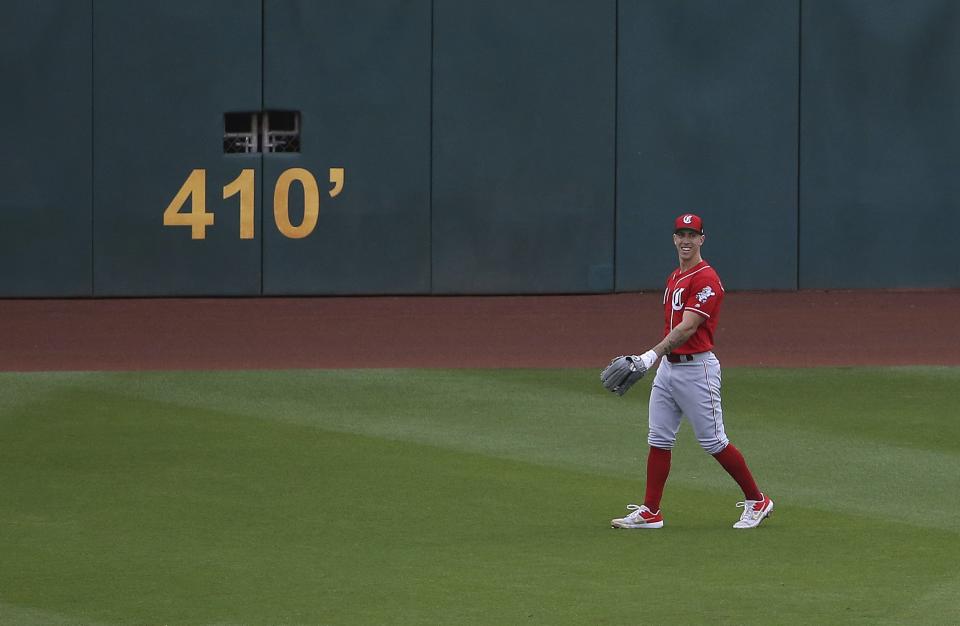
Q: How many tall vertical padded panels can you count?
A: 6